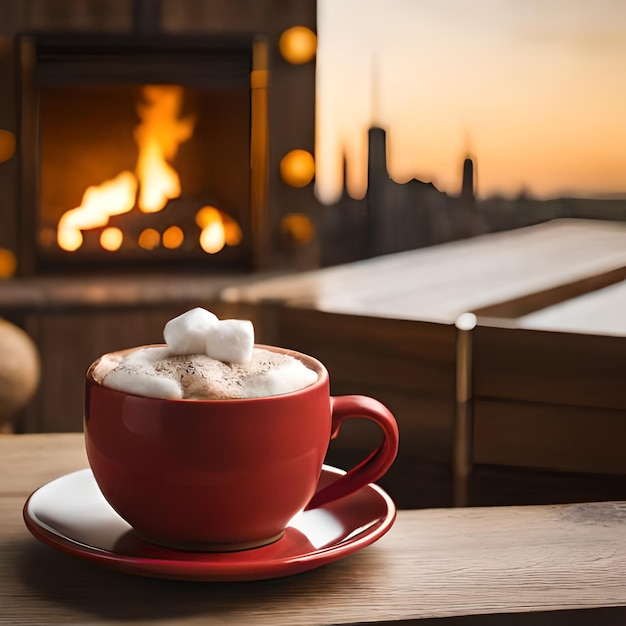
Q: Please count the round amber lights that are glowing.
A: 5